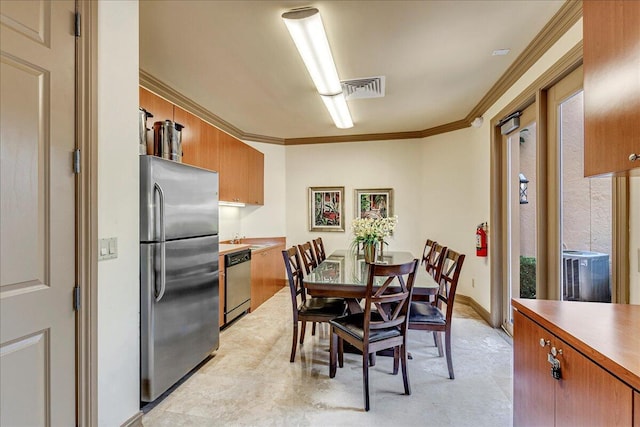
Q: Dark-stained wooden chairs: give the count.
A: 8